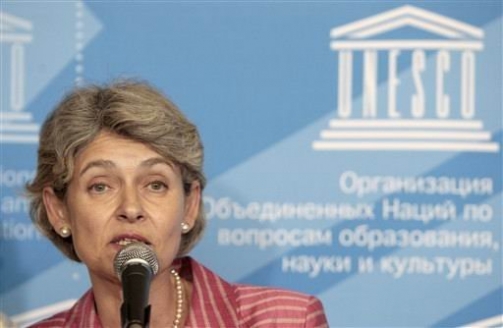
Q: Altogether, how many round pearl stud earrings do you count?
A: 2